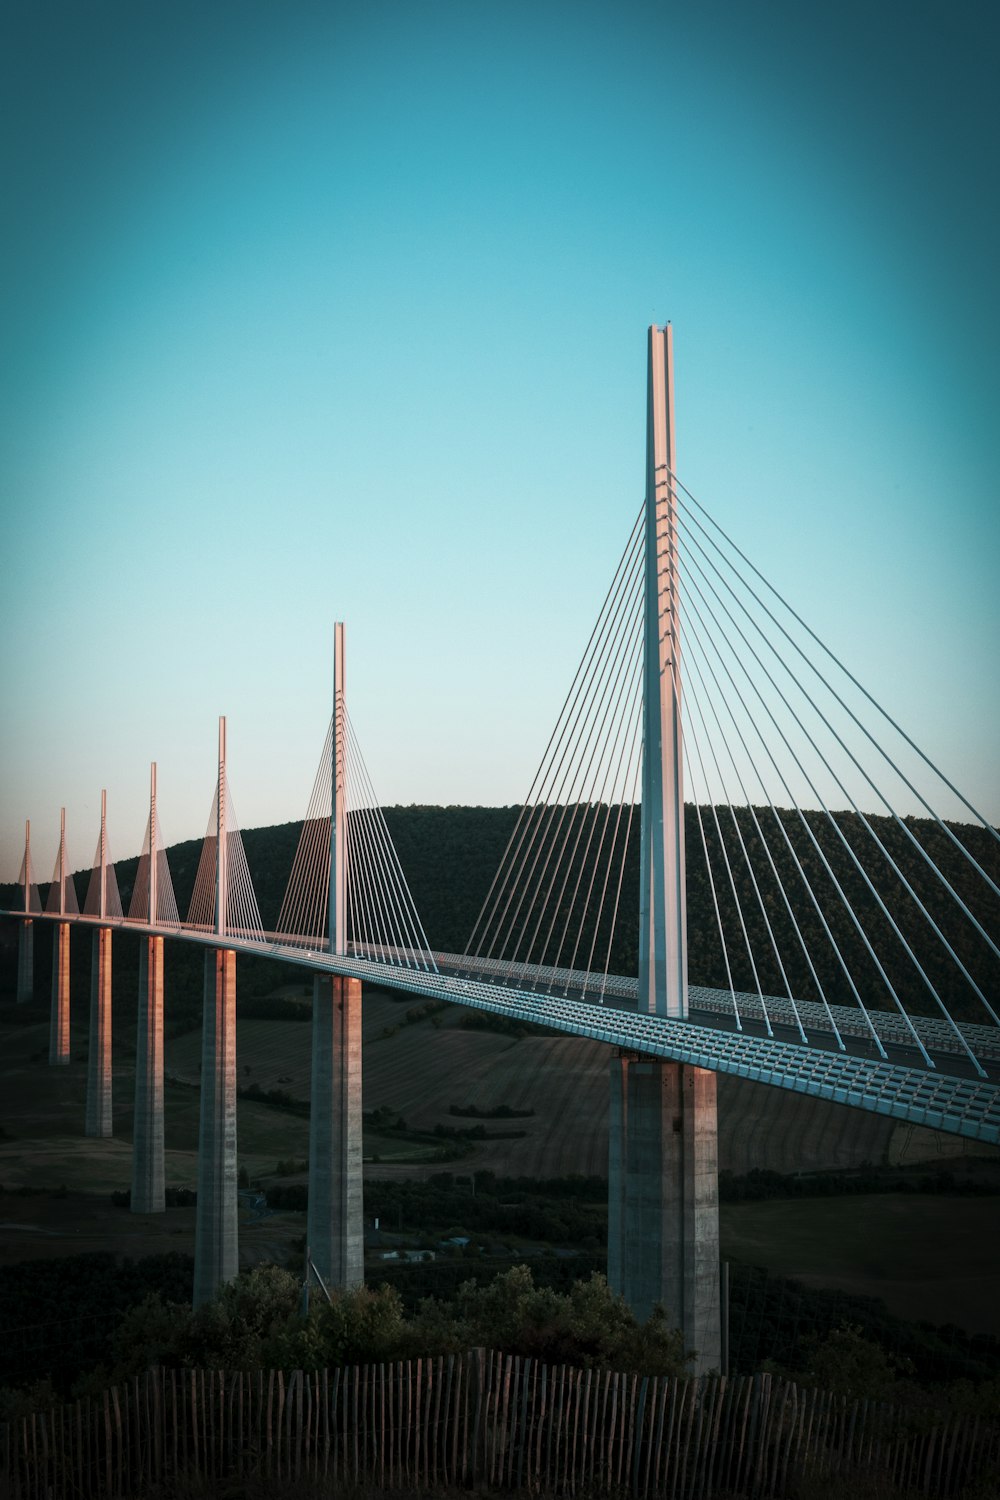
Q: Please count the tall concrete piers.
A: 7